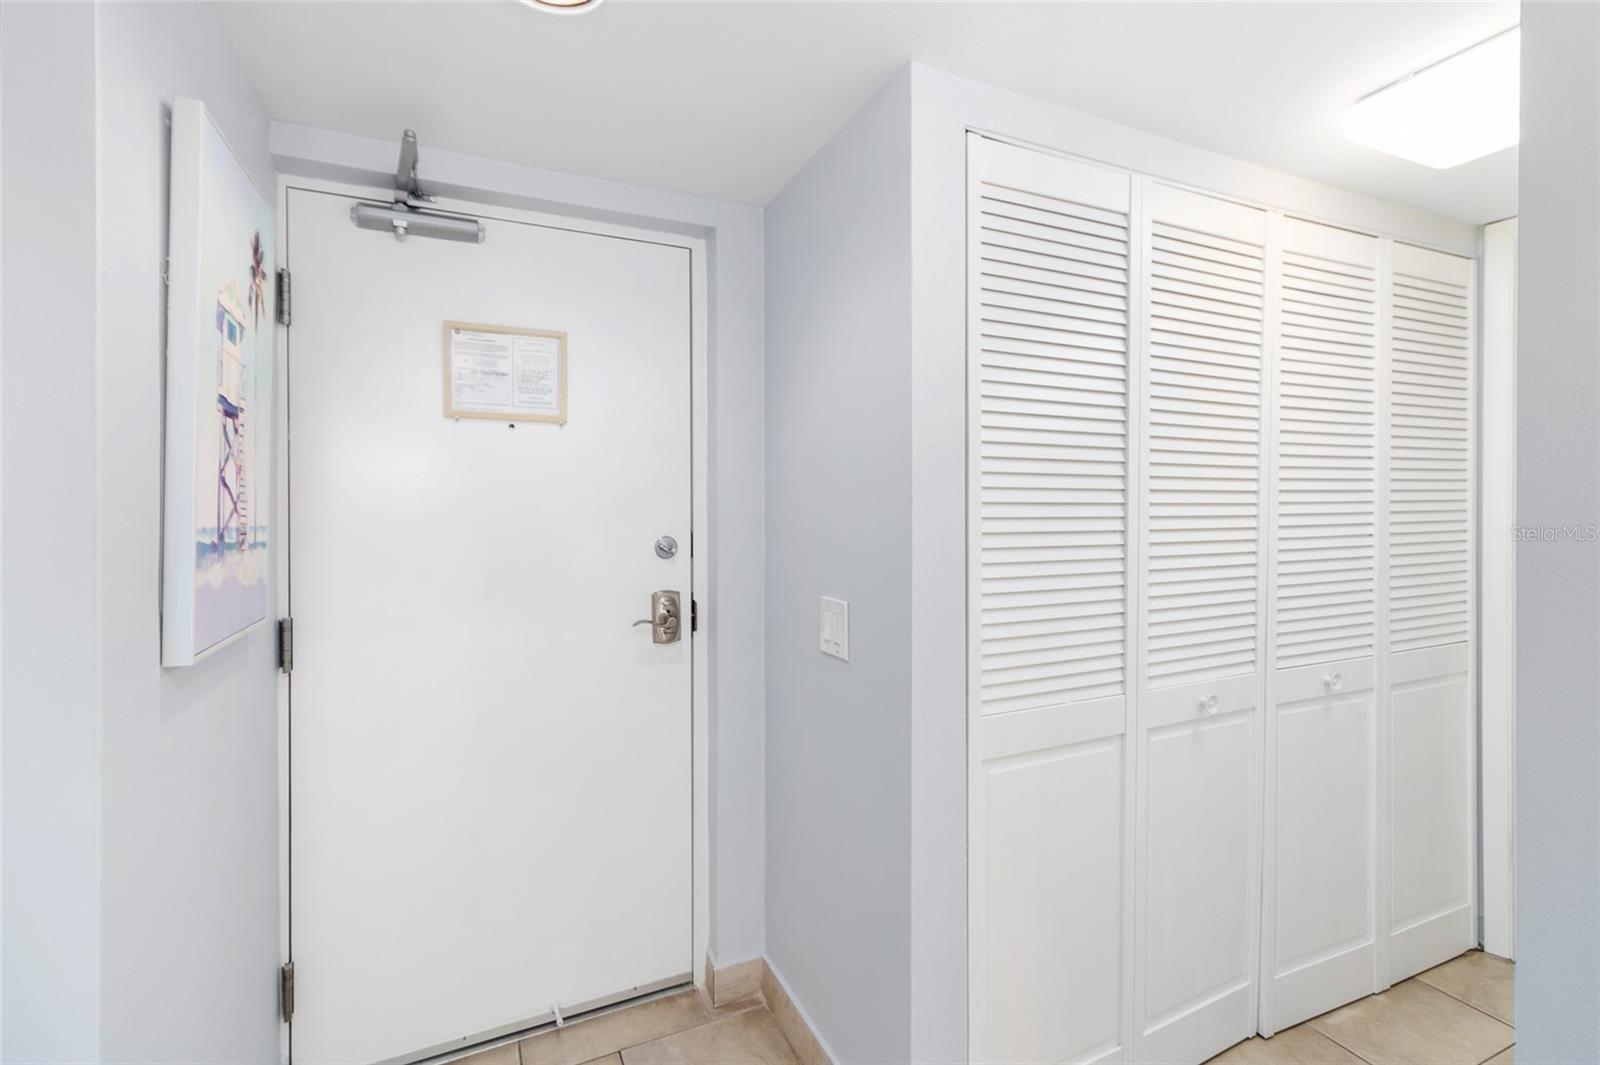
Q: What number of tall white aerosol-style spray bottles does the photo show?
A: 0